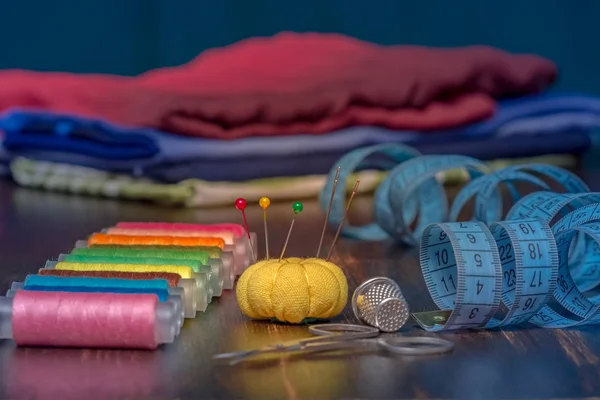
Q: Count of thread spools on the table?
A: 11